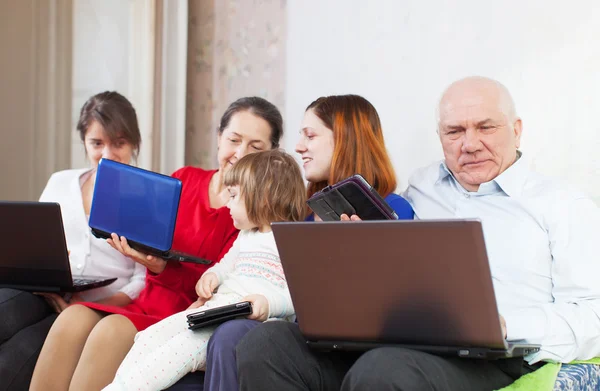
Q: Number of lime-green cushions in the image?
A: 1